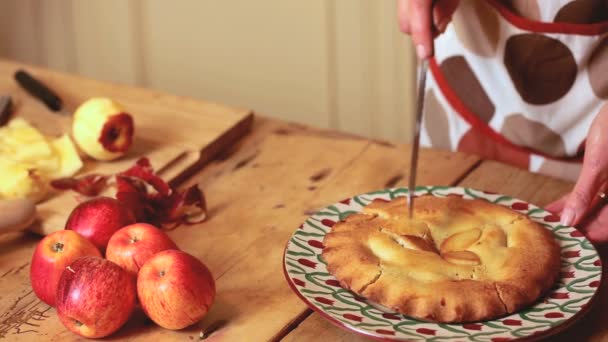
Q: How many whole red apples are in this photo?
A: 5